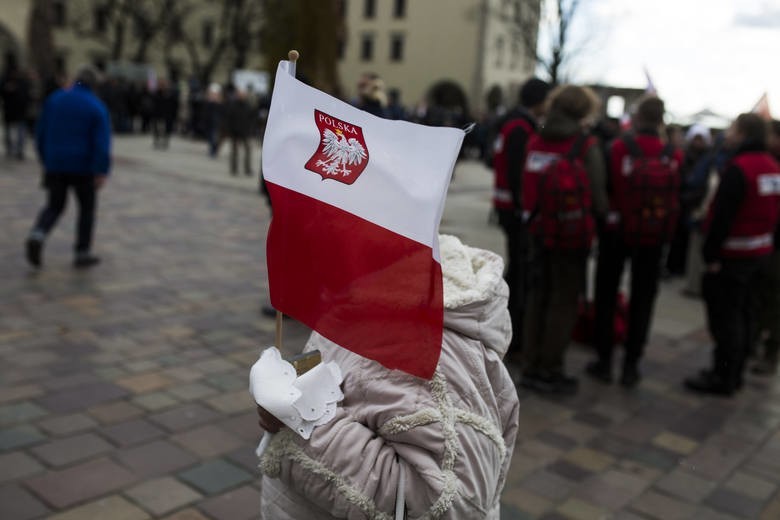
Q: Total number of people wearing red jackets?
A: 4